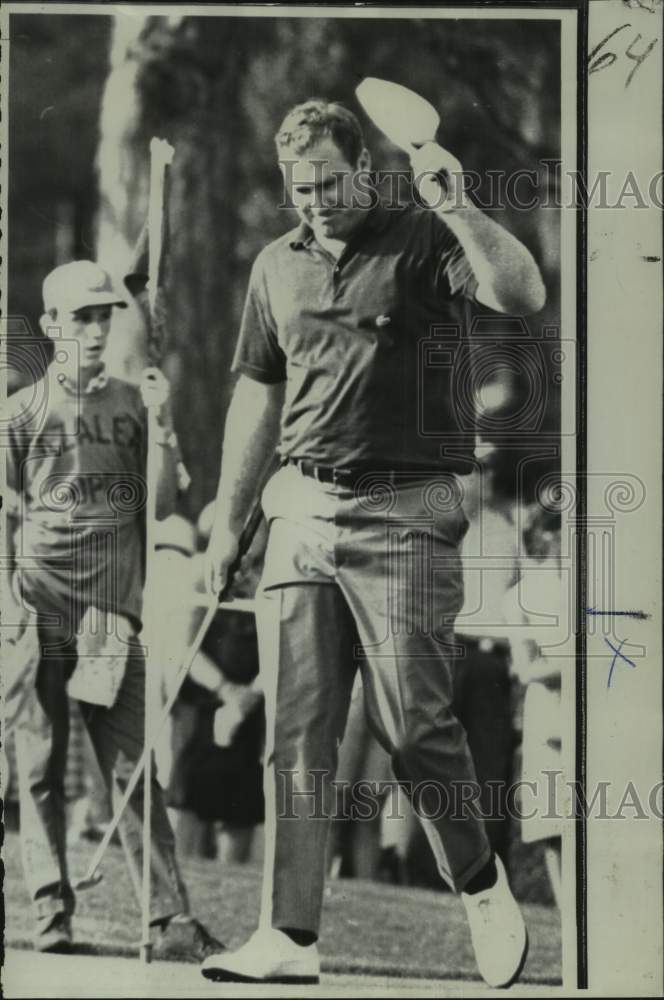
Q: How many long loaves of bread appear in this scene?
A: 0